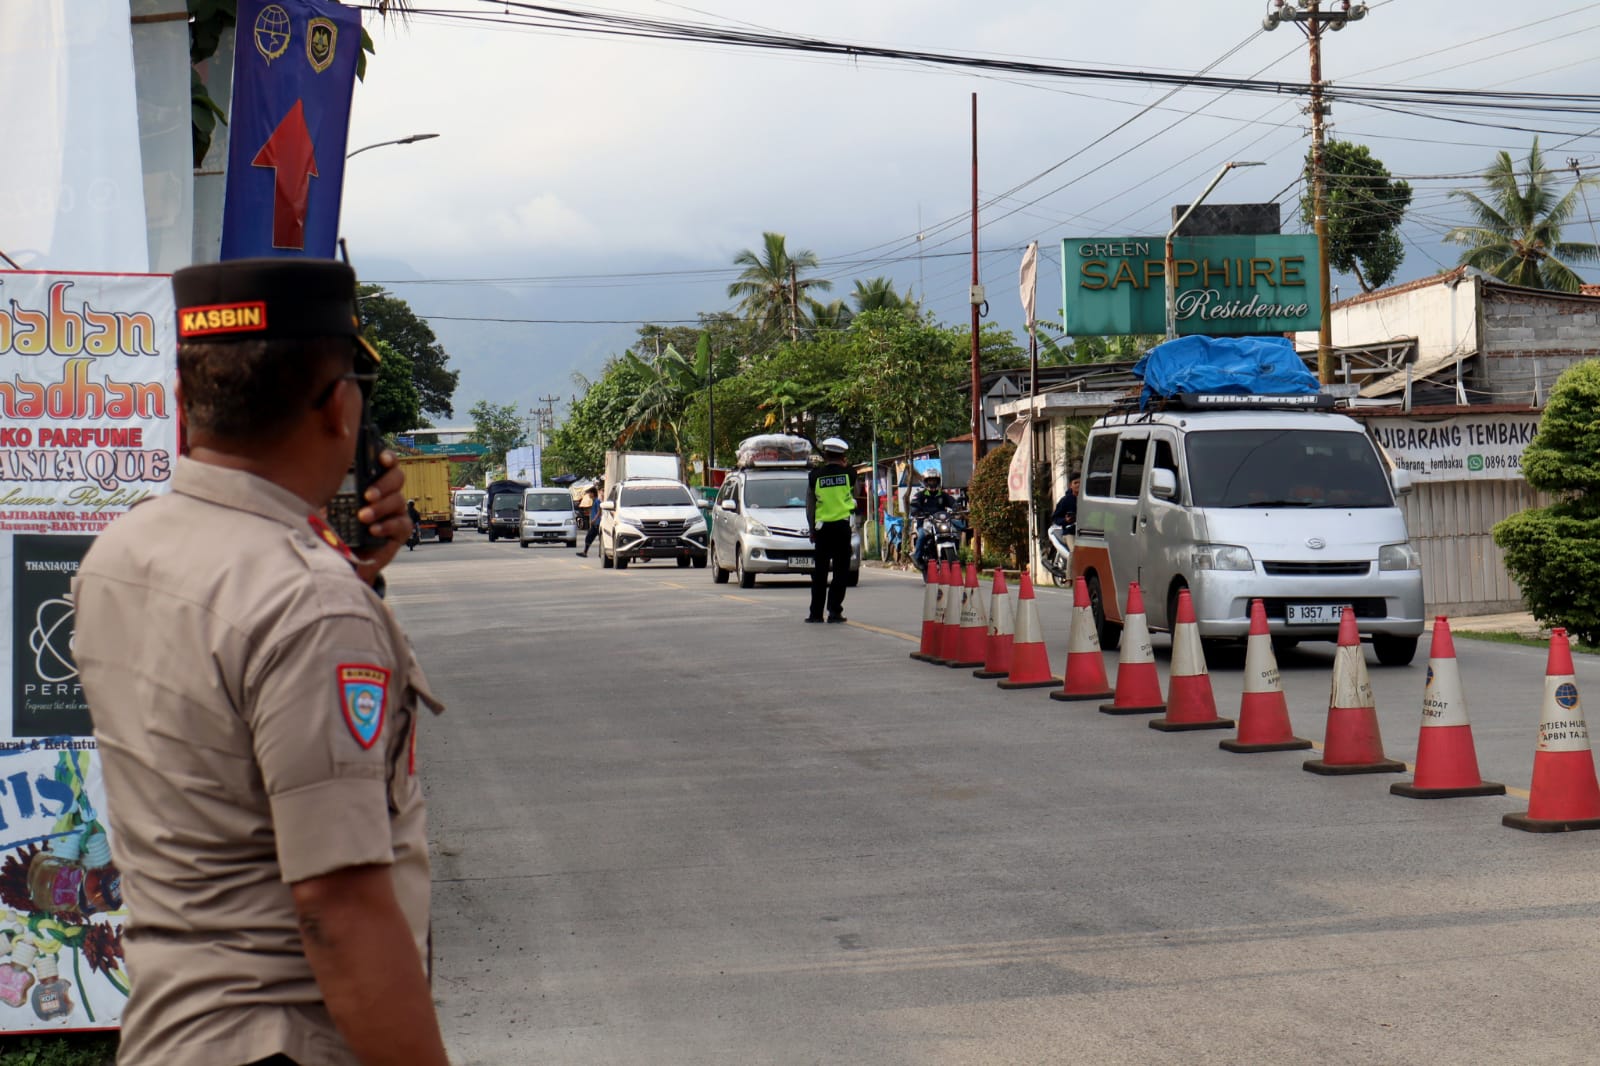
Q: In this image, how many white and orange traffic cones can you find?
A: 13